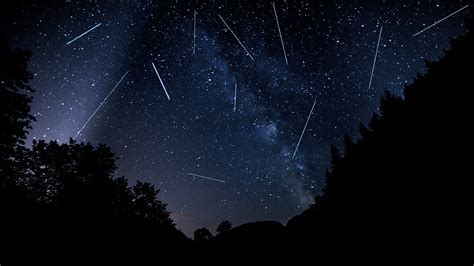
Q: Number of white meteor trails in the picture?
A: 11